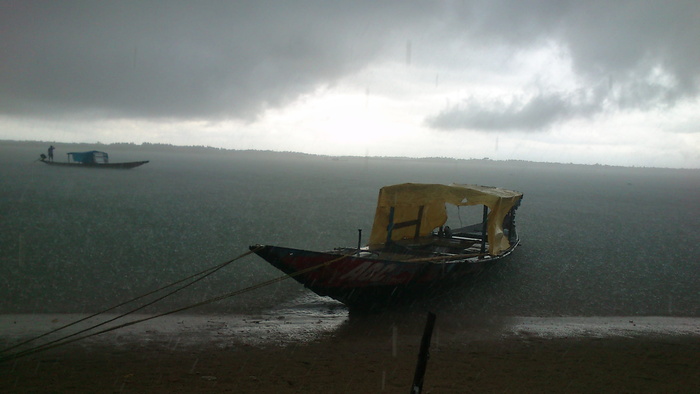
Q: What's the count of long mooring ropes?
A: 3